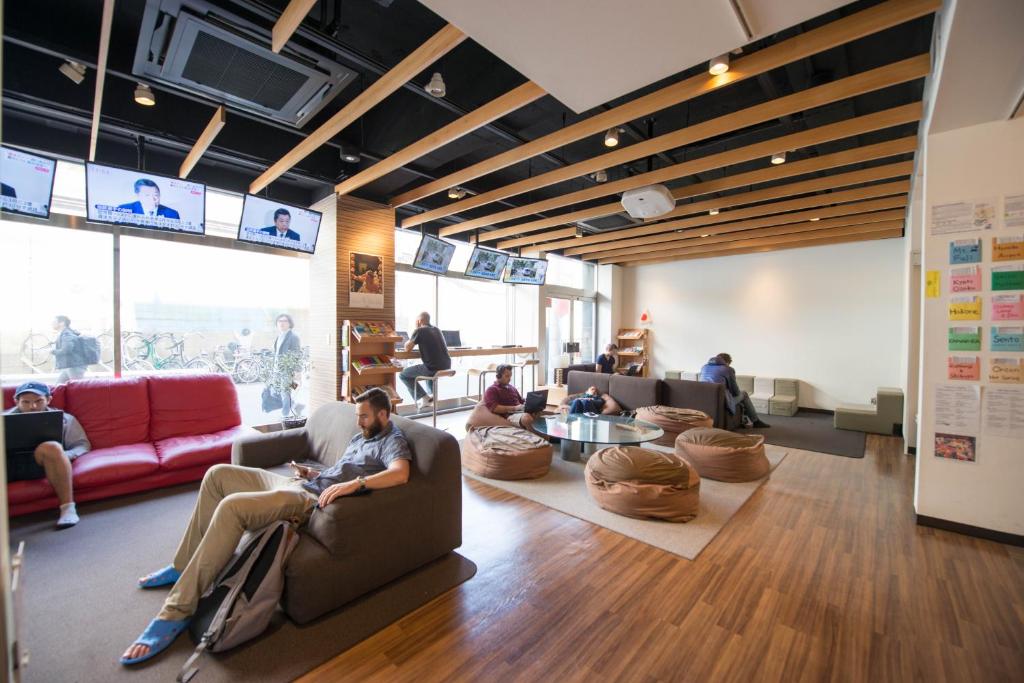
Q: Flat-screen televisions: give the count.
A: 6